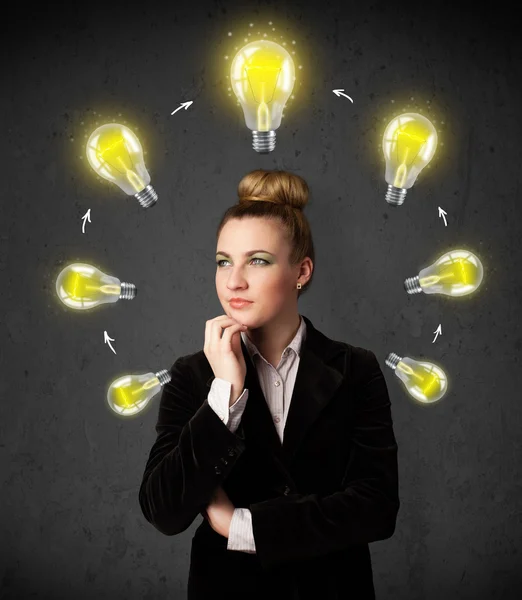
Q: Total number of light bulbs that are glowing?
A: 7